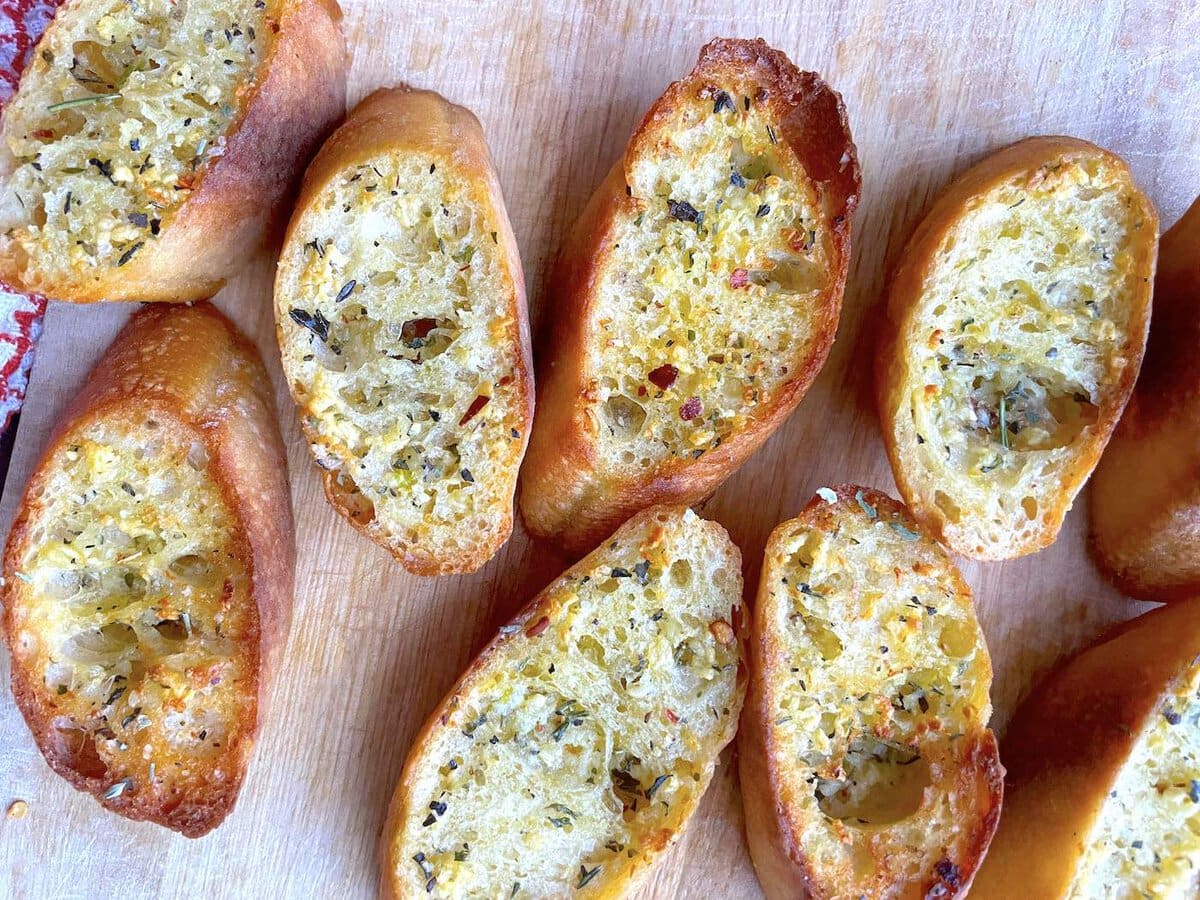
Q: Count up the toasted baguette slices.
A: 9